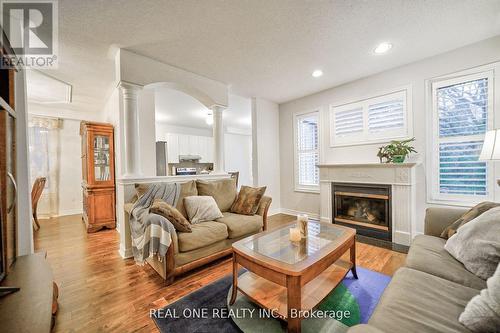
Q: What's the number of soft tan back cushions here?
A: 2